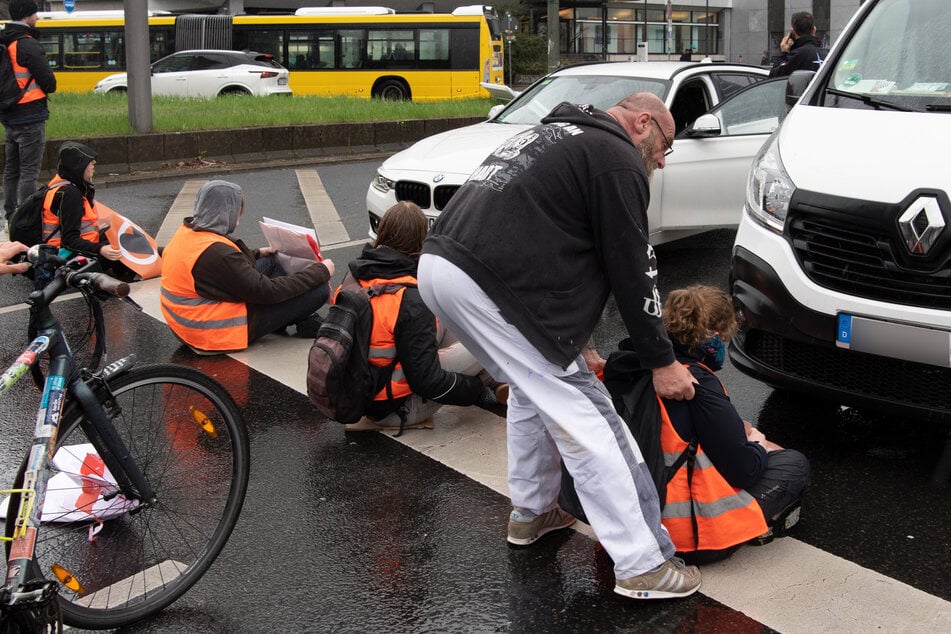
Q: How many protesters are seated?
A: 4